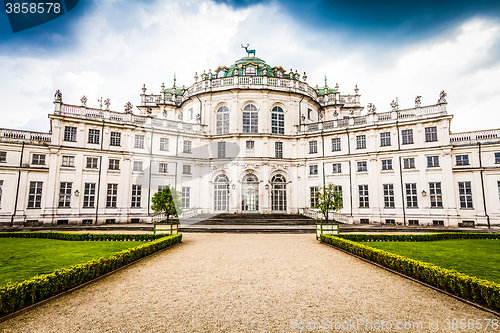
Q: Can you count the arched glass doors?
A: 3